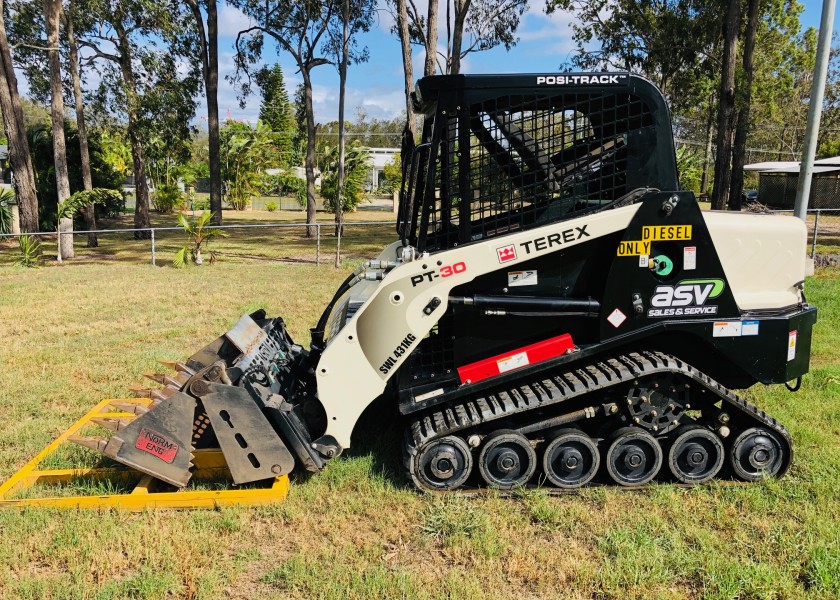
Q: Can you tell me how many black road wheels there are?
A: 6